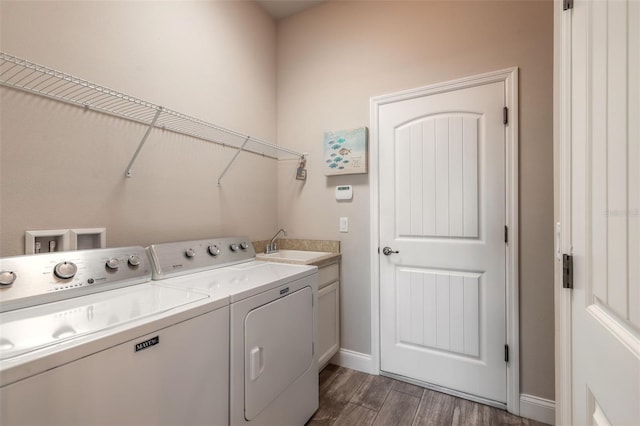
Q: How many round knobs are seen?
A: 8